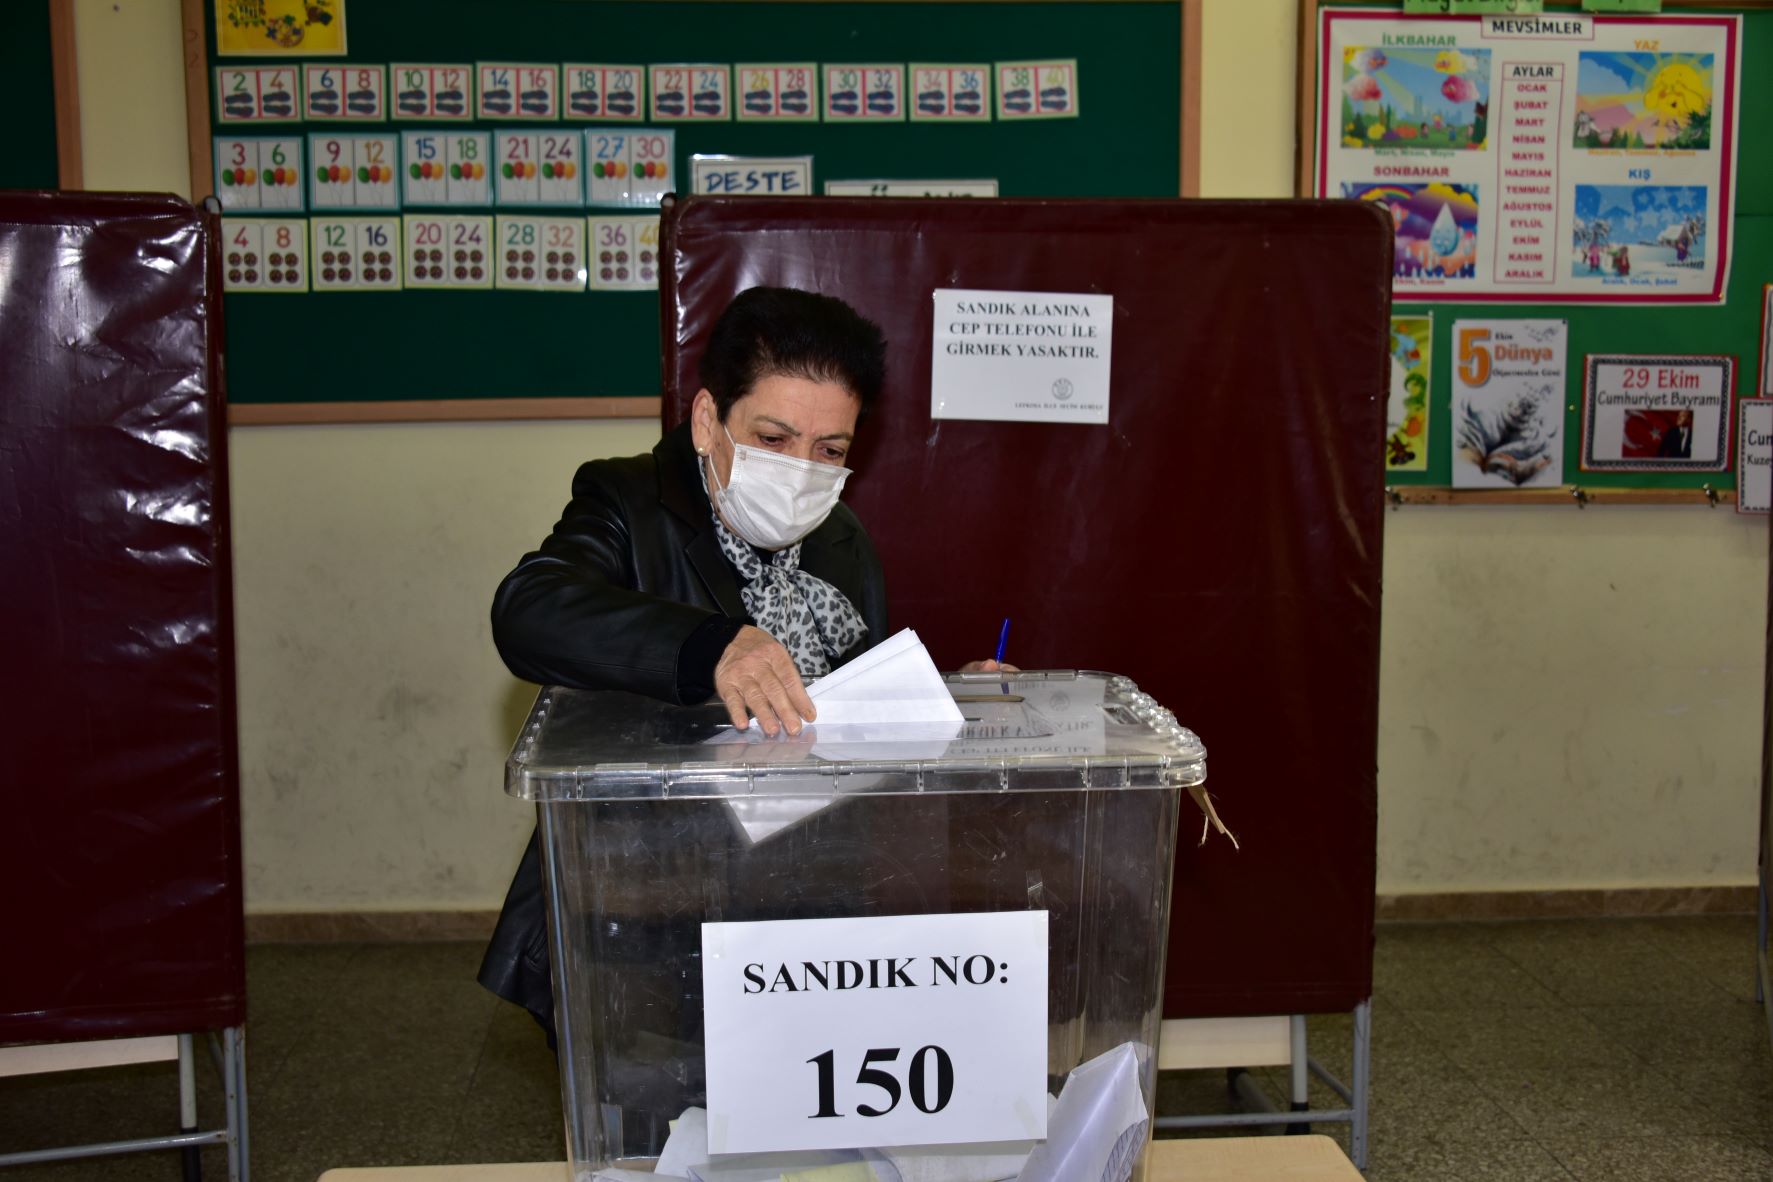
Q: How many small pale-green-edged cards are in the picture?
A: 10